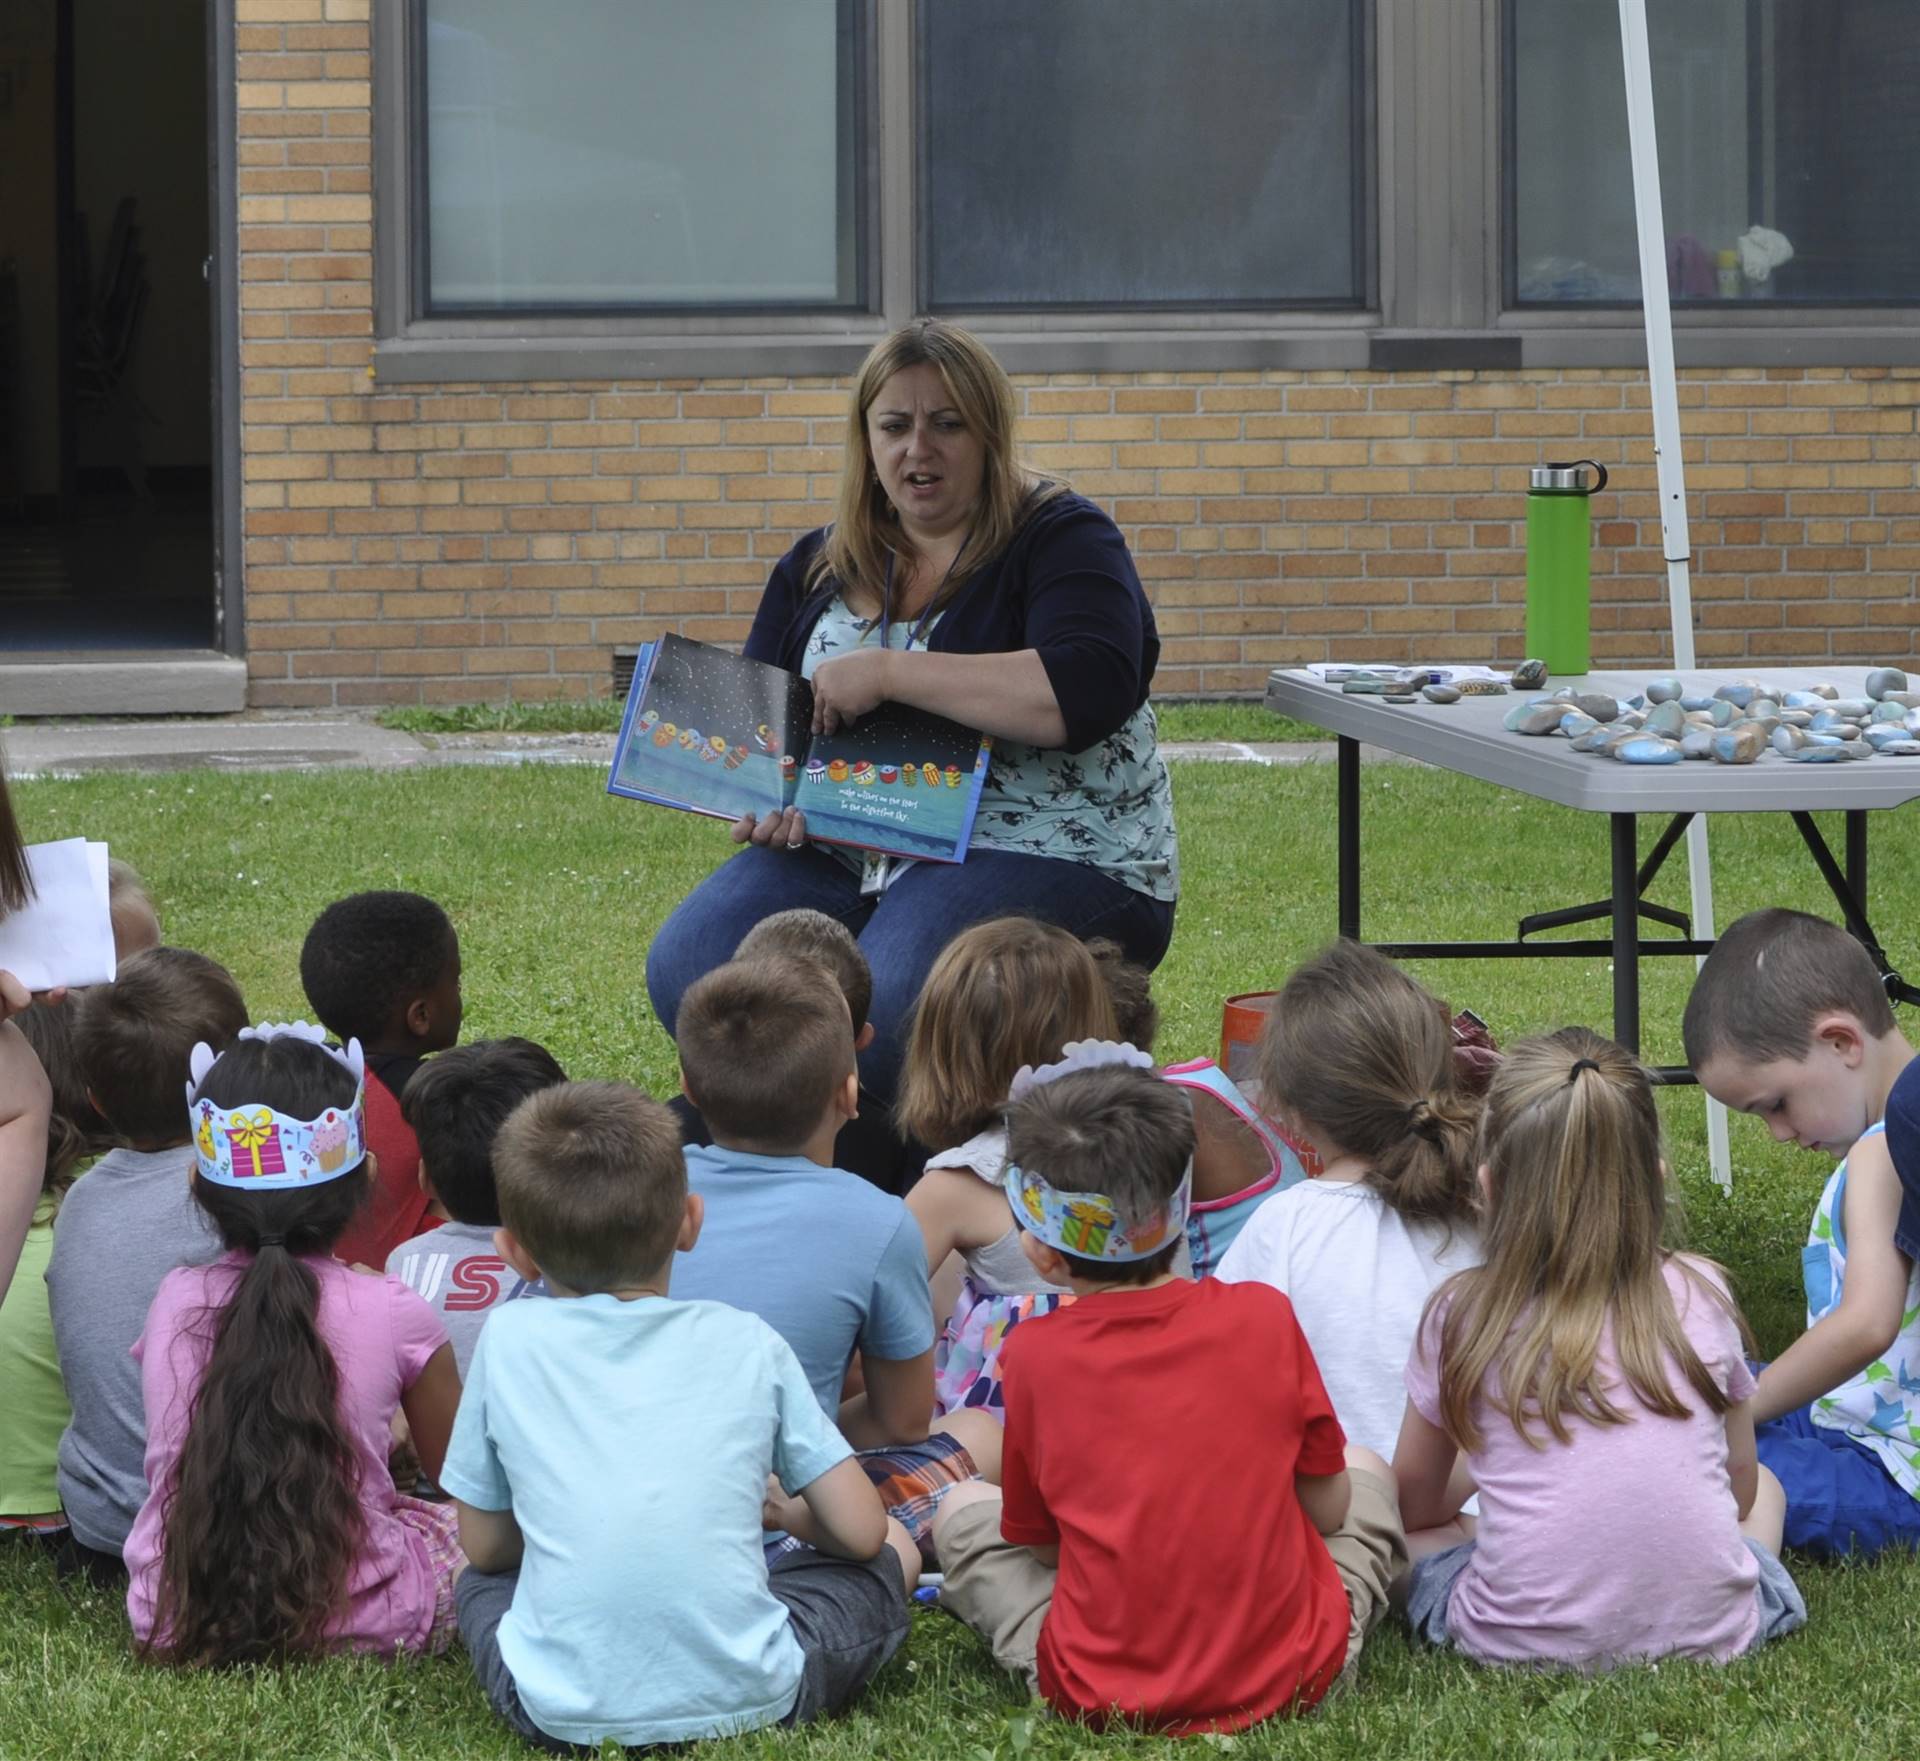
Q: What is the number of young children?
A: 15